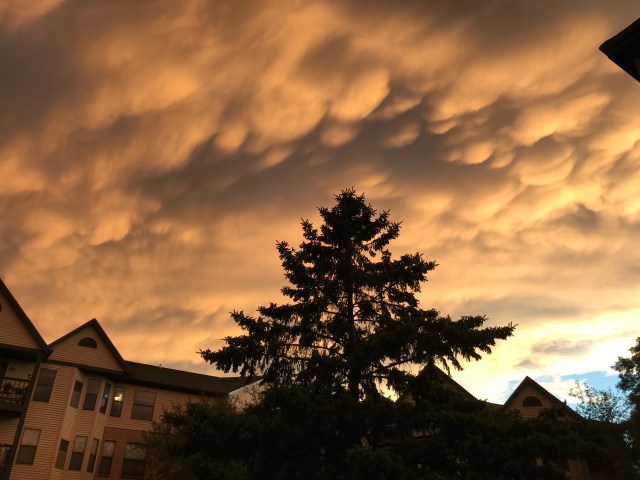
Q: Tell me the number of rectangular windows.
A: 12